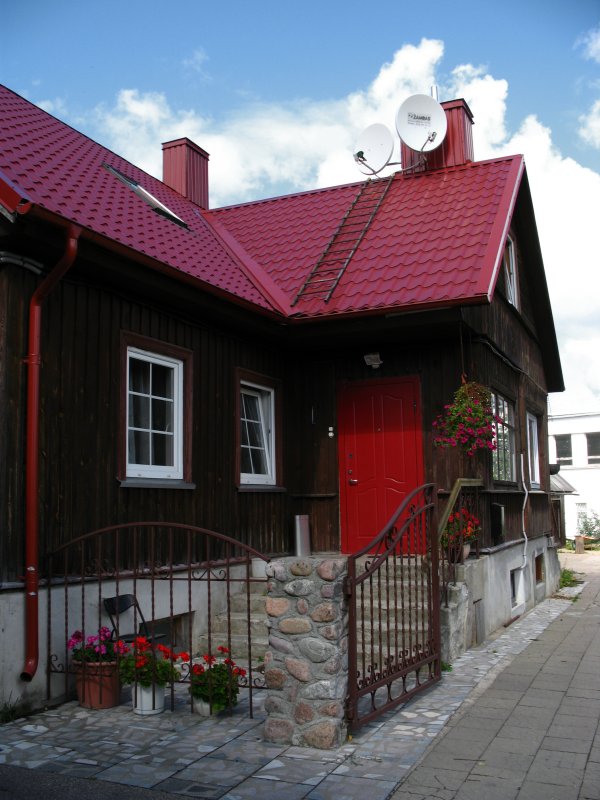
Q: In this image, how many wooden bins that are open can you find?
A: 0